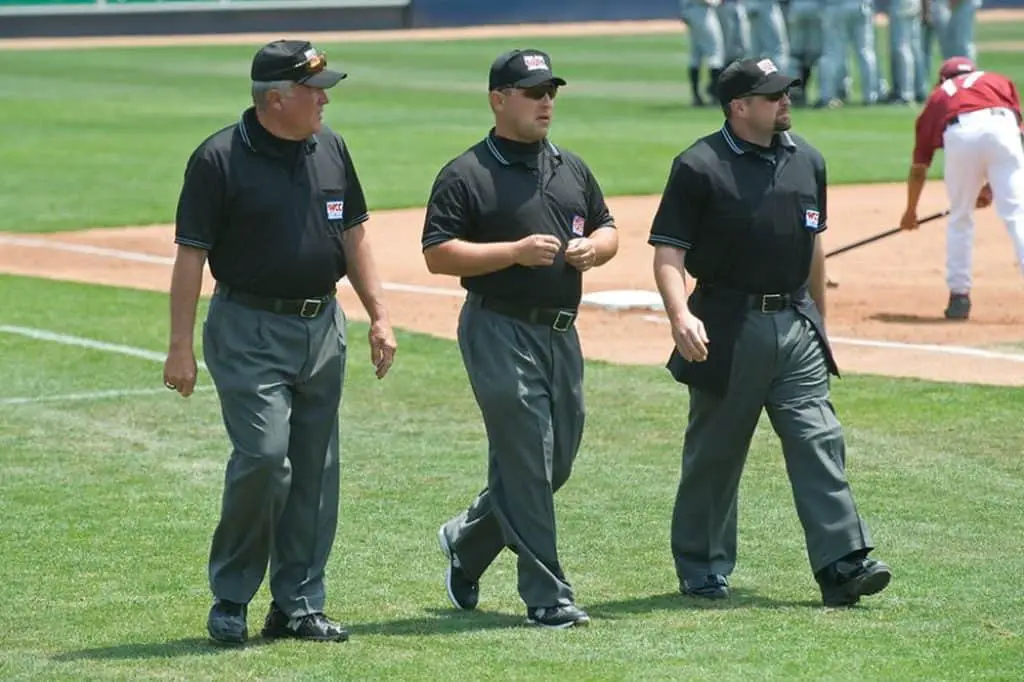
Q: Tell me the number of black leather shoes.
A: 6